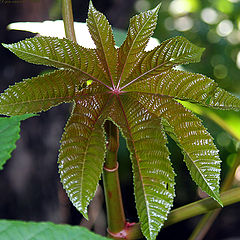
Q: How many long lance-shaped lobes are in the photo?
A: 9